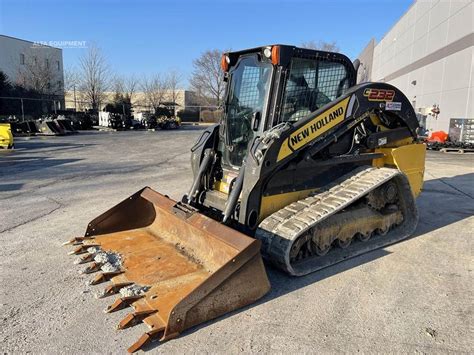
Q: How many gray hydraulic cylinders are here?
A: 2